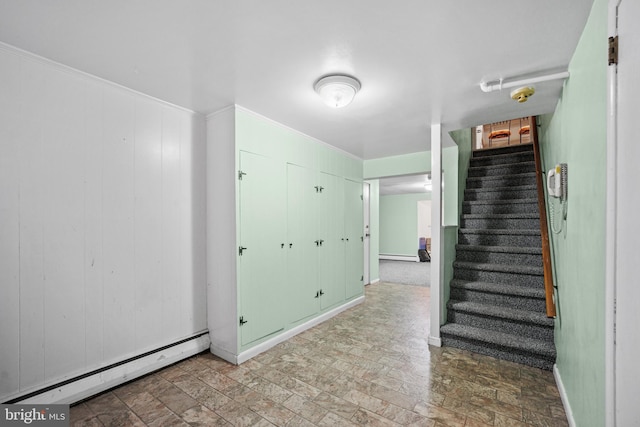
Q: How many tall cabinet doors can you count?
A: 4